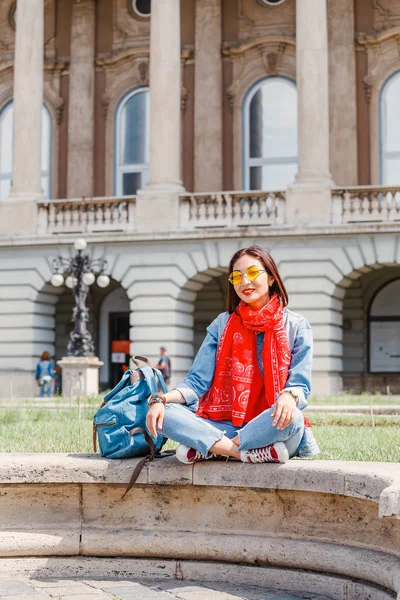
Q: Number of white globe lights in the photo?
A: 5